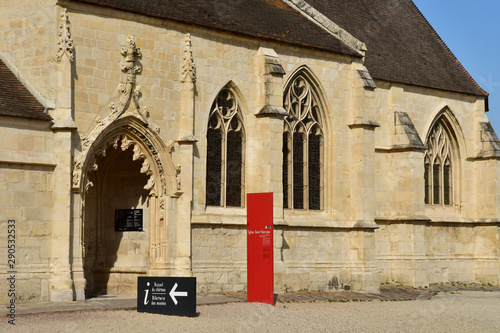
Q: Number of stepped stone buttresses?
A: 4